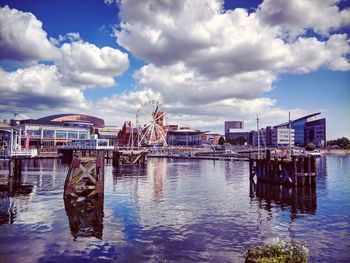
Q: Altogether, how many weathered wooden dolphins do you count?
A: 3